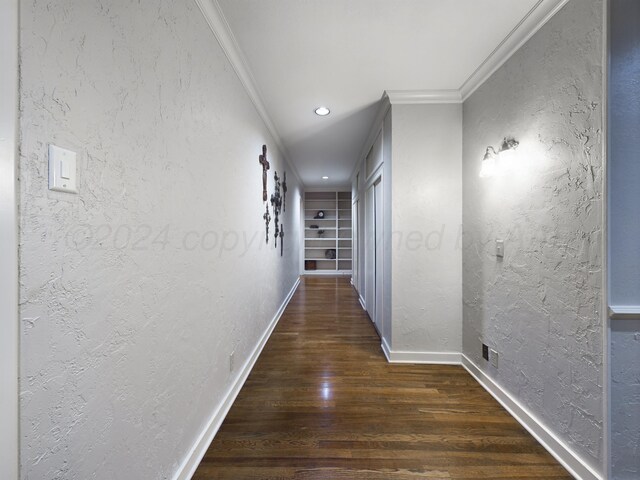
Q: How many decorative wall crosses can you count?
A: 5